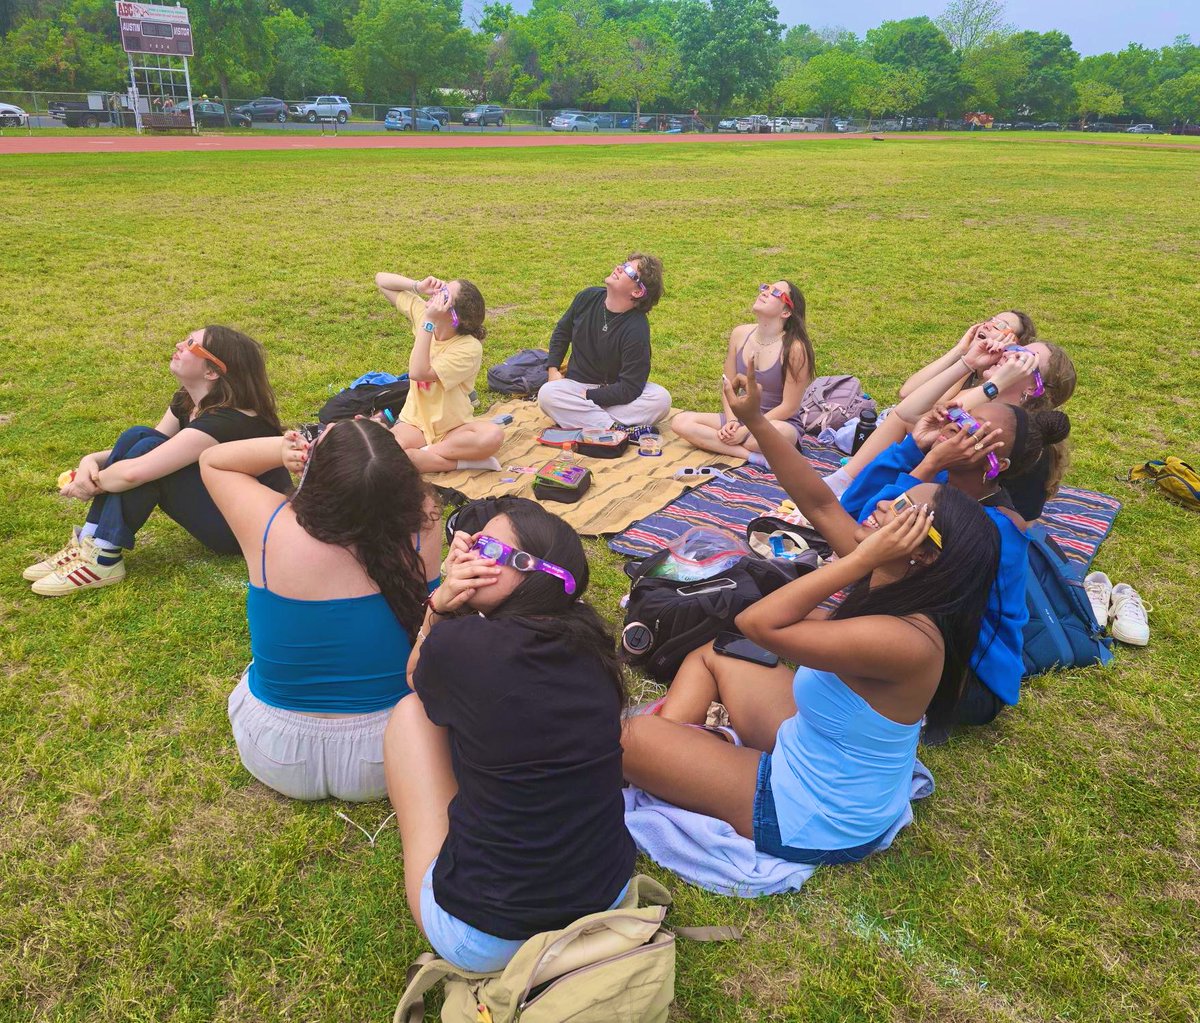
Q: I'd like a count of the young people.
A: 10